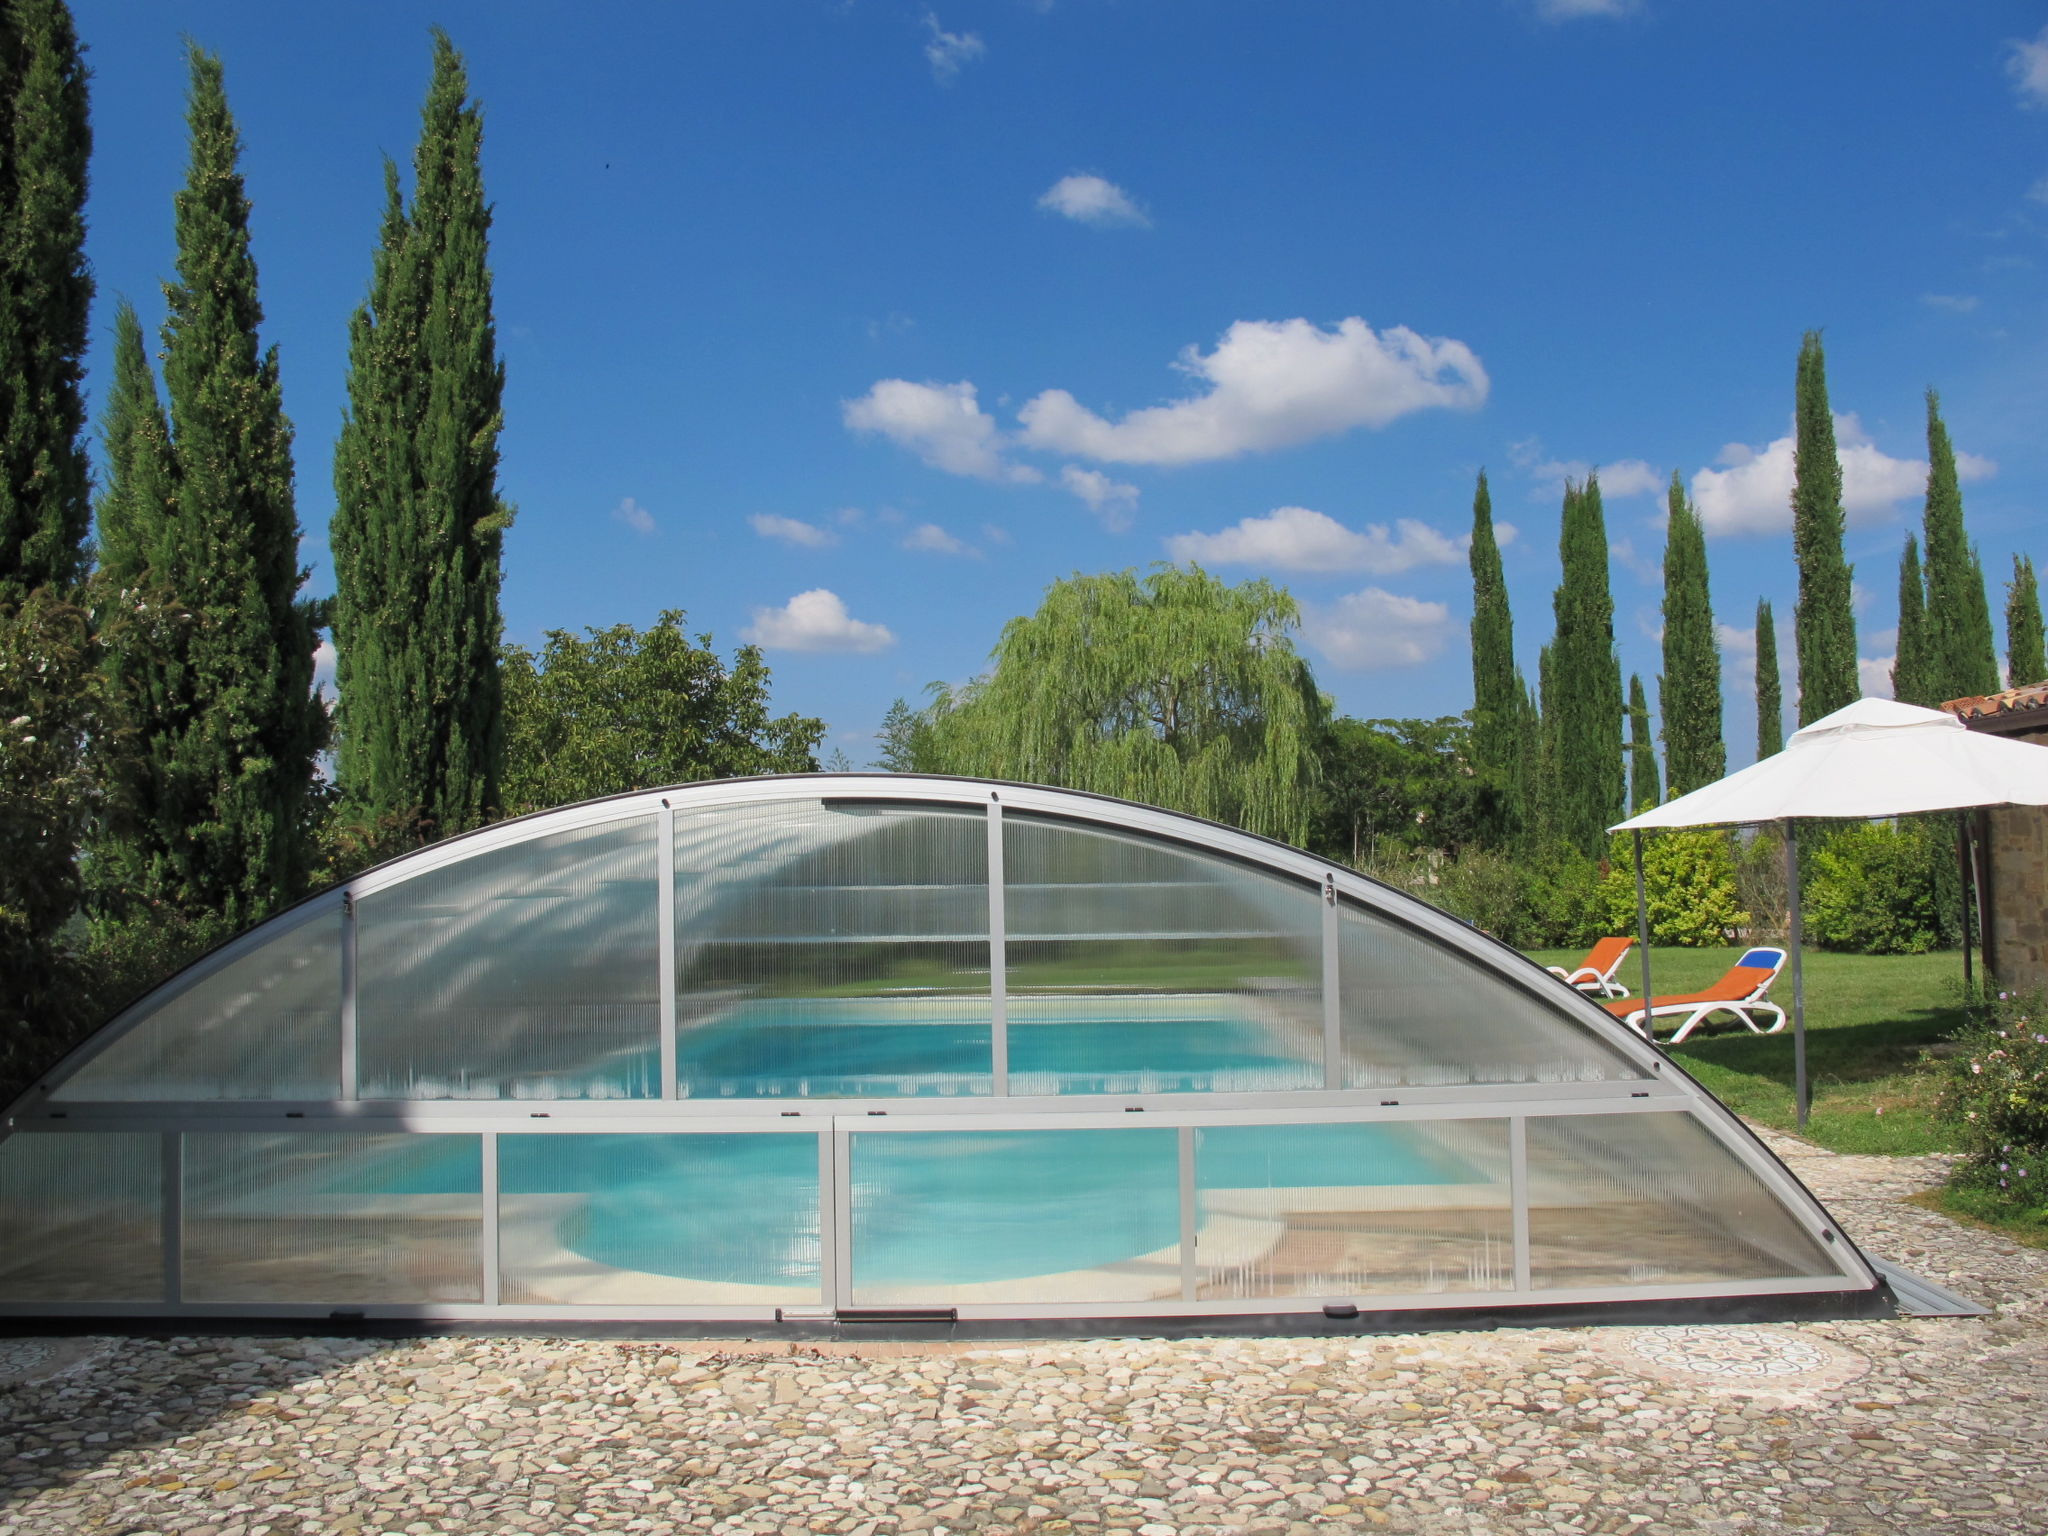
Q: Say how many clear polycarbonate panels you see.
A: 11